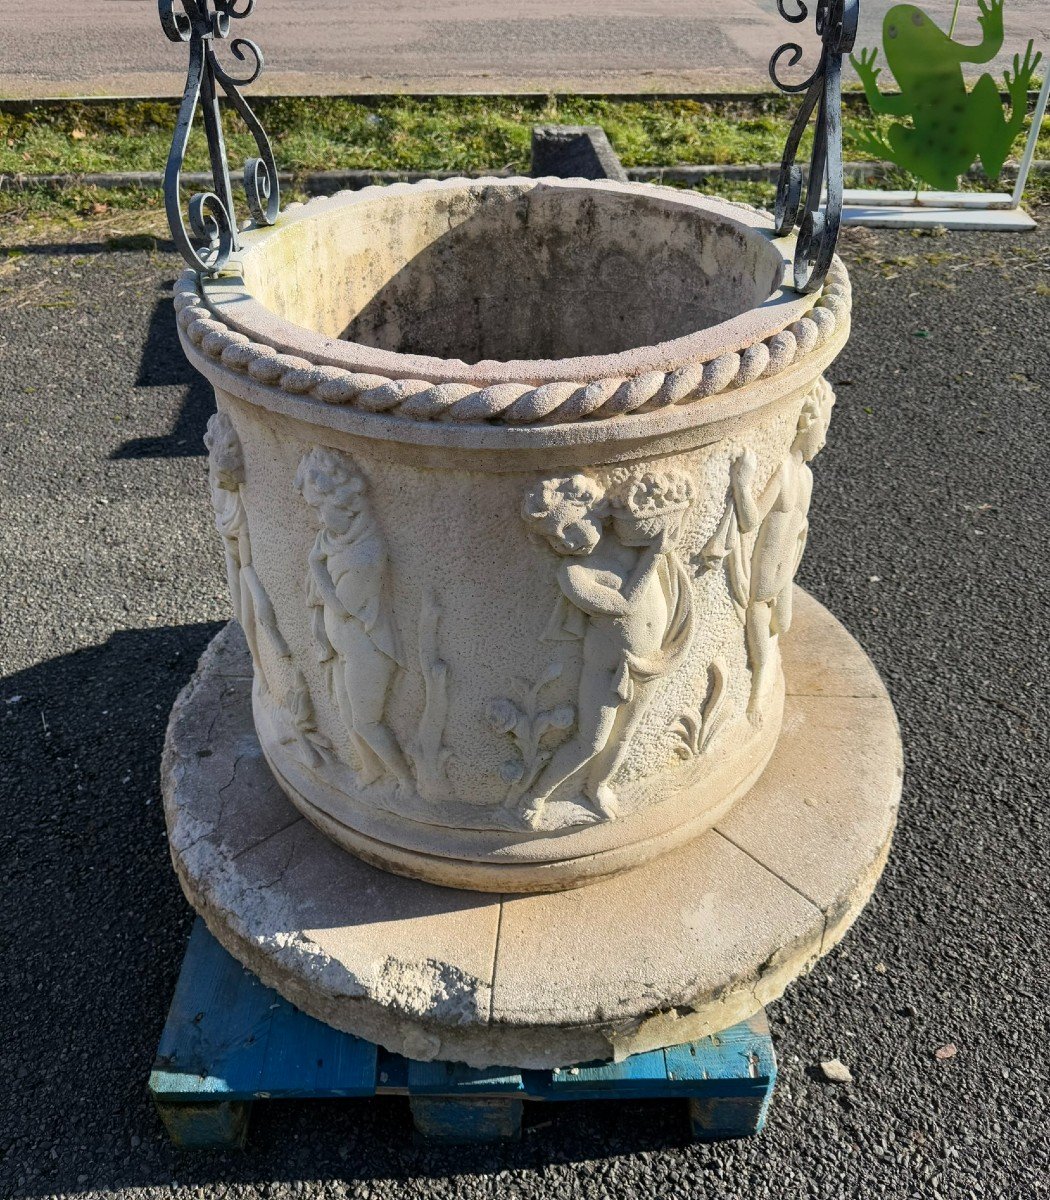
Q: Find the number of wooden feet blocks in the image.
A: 3